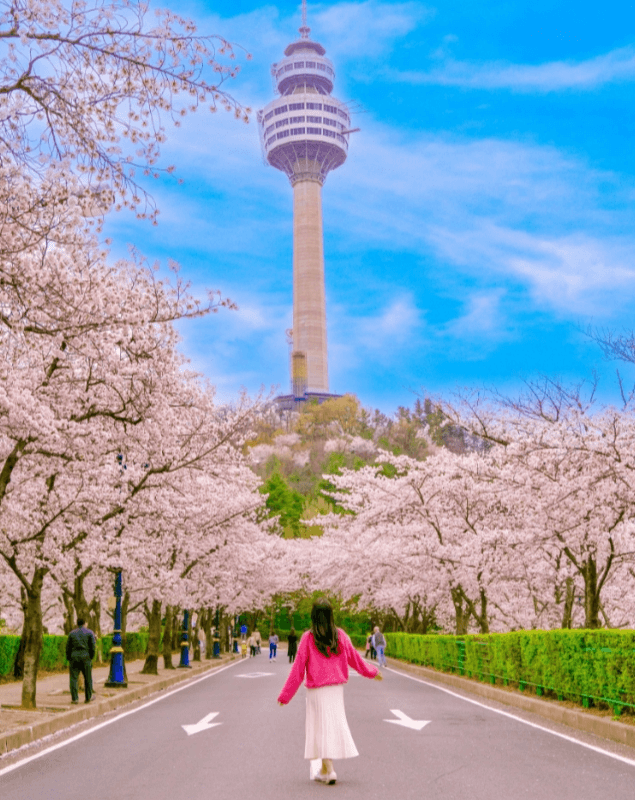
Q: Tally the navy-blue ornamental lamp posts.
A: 4